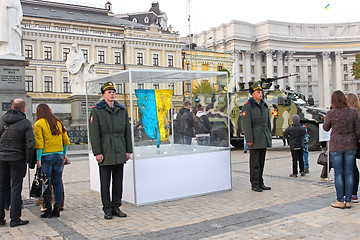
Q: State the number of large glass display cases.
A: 1